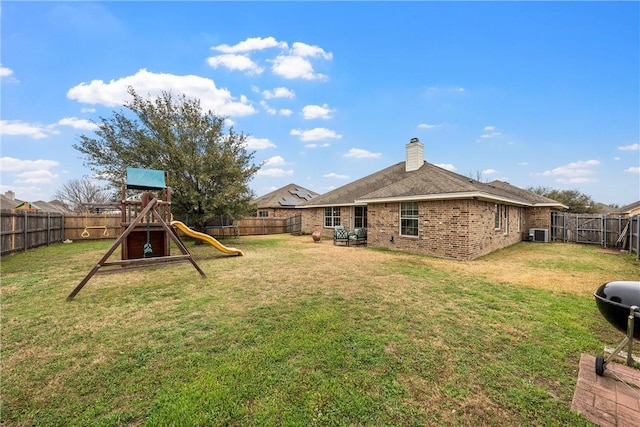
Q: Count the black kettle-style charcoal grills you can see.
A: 1